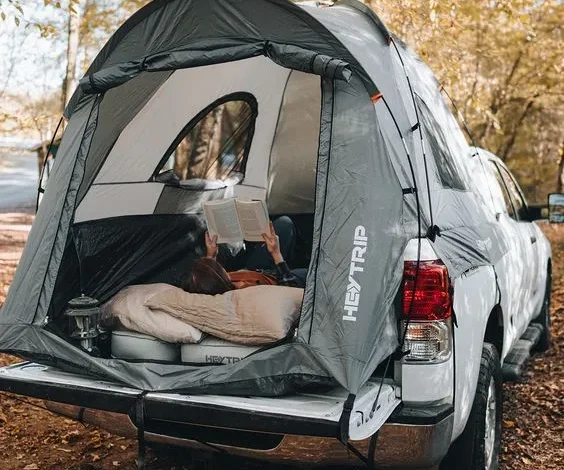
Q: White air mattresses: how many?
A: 2